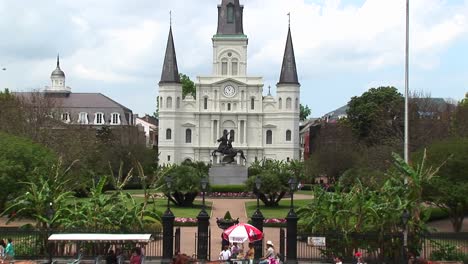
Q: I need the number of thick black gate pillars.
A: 4